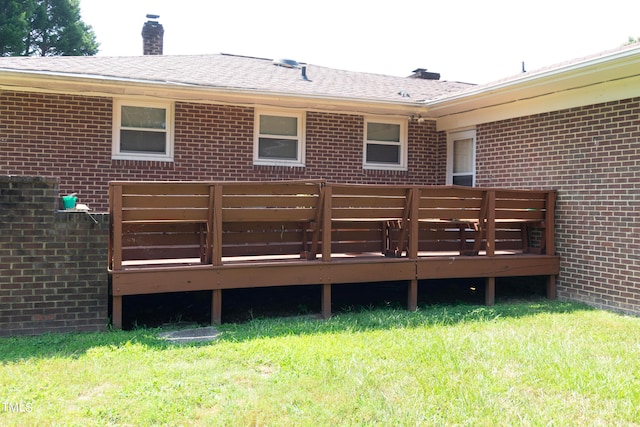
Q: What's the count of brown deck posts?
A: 6